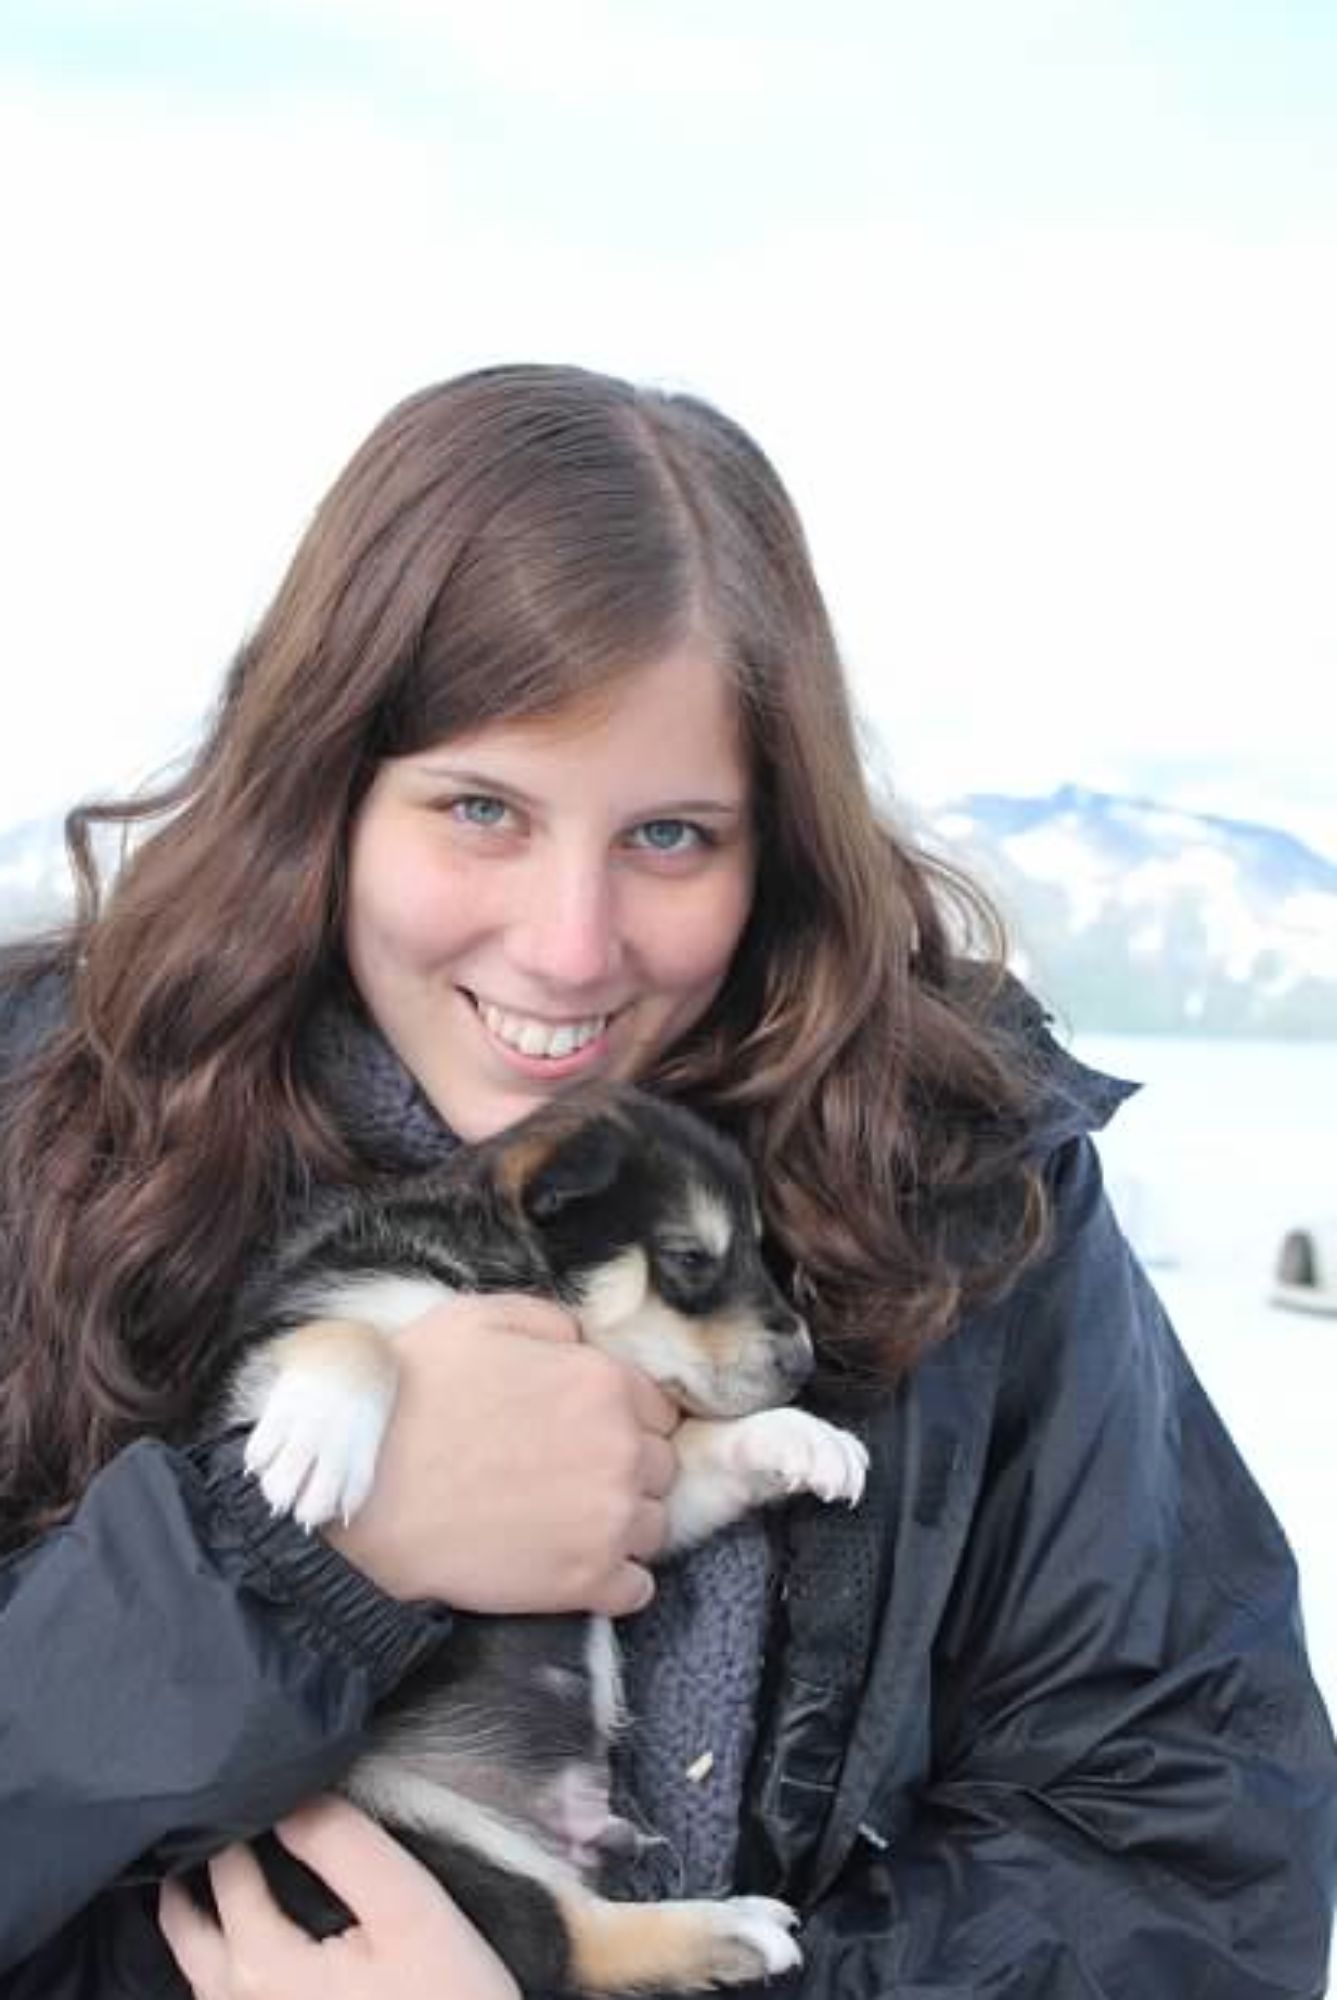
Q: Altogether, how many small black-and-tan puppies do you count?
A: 1